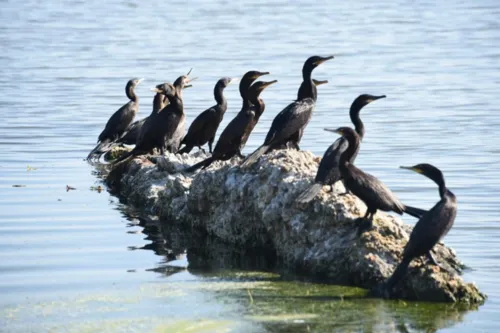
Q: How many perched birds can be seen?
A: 12